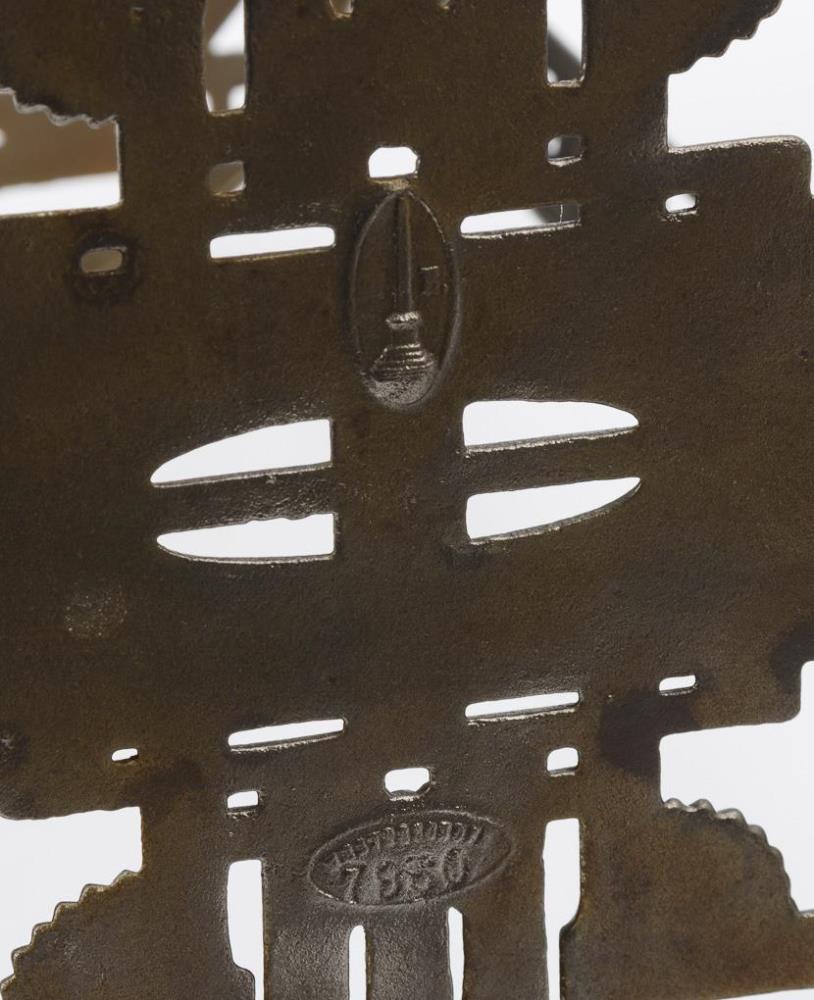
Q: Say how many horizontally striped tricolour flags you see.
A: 0